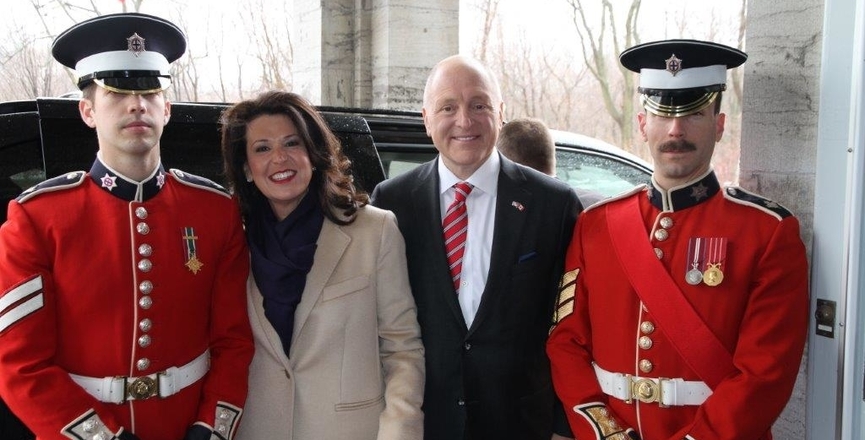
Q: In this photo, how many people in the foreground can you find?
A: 4